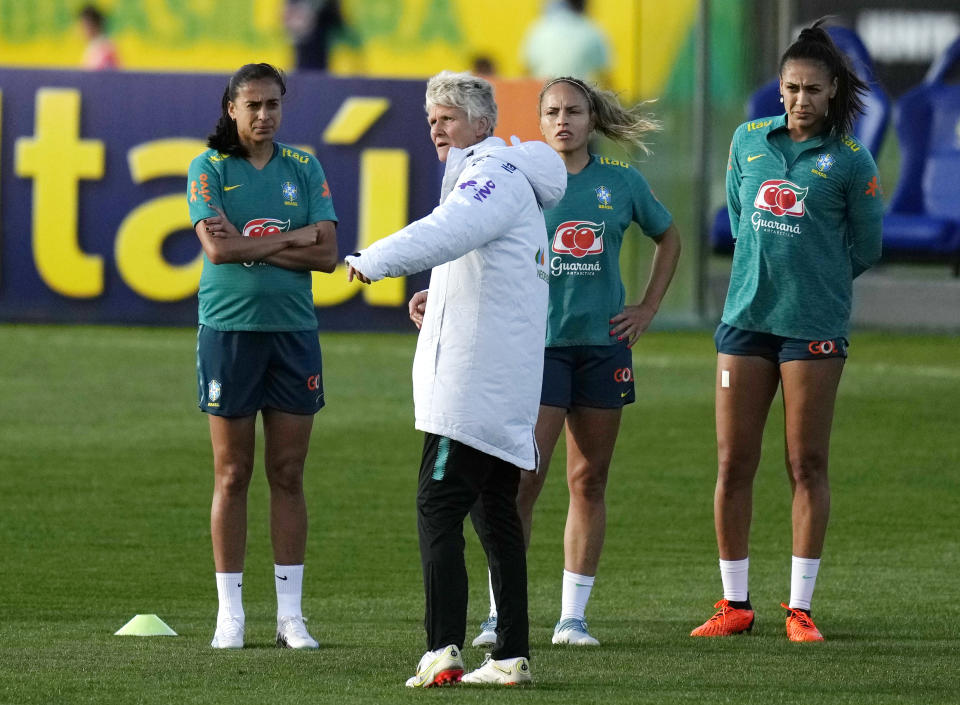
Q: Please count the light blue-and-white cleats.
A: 2